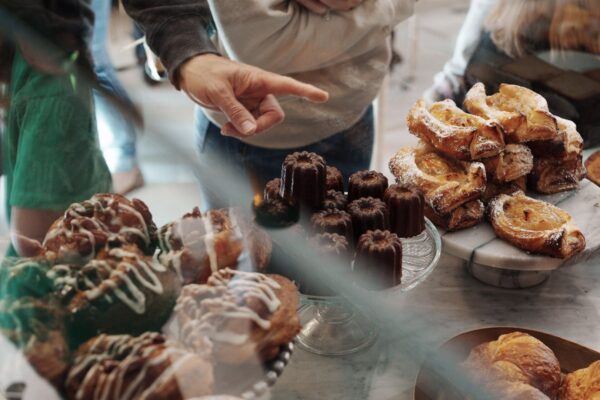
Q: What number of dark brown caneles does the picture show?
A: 11